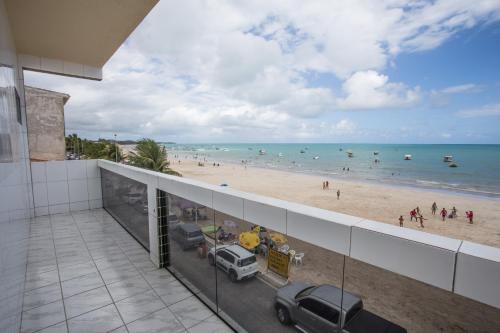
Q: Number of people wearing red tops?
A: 3